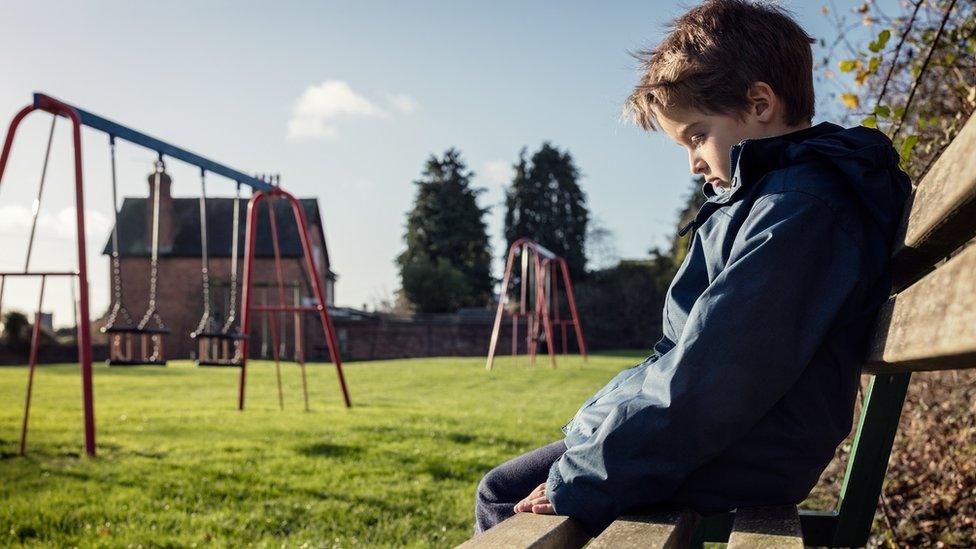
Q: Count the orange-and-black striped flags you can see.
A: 0